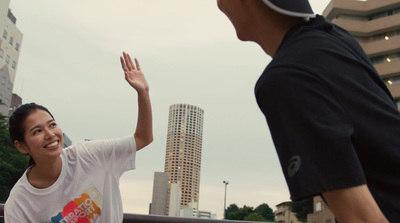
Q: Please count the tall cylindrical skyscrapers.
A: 1